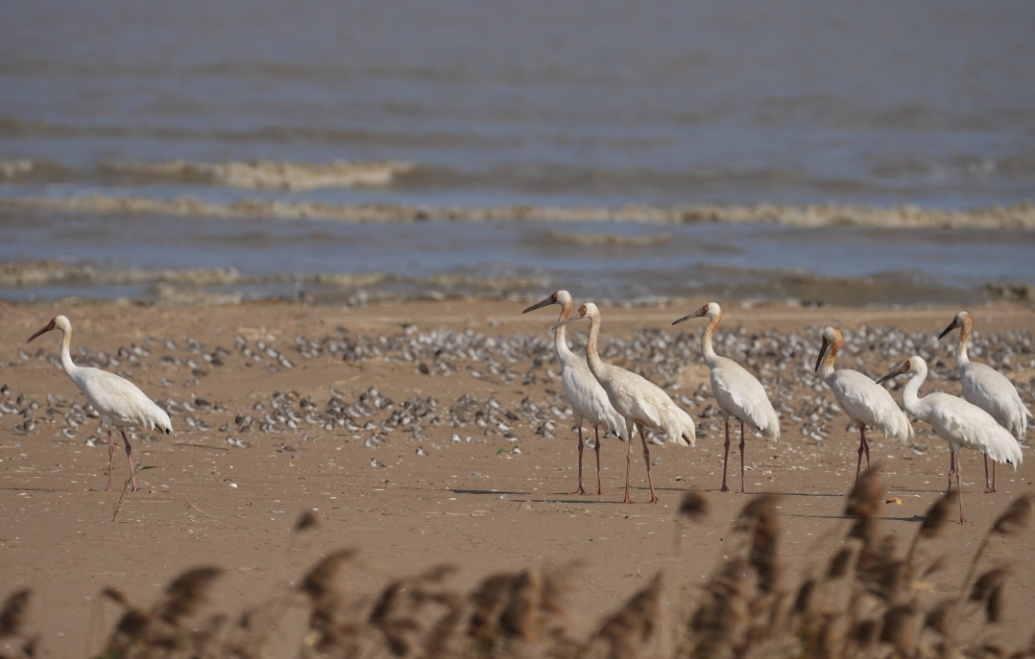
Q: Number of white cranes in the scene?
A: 7